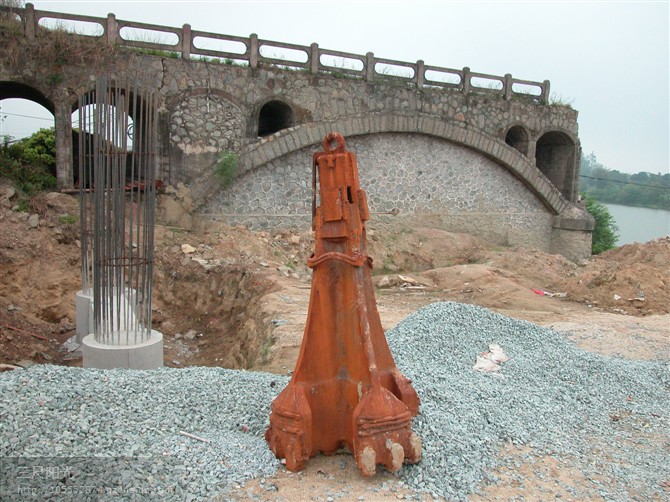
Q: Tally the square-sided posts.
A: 10